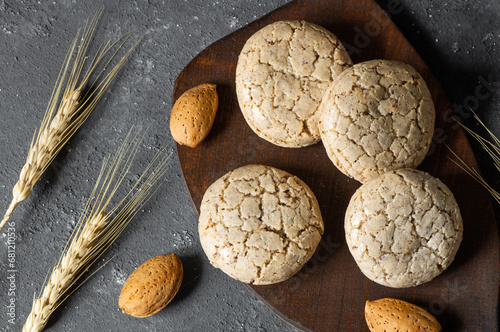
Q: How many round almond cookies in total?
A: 4